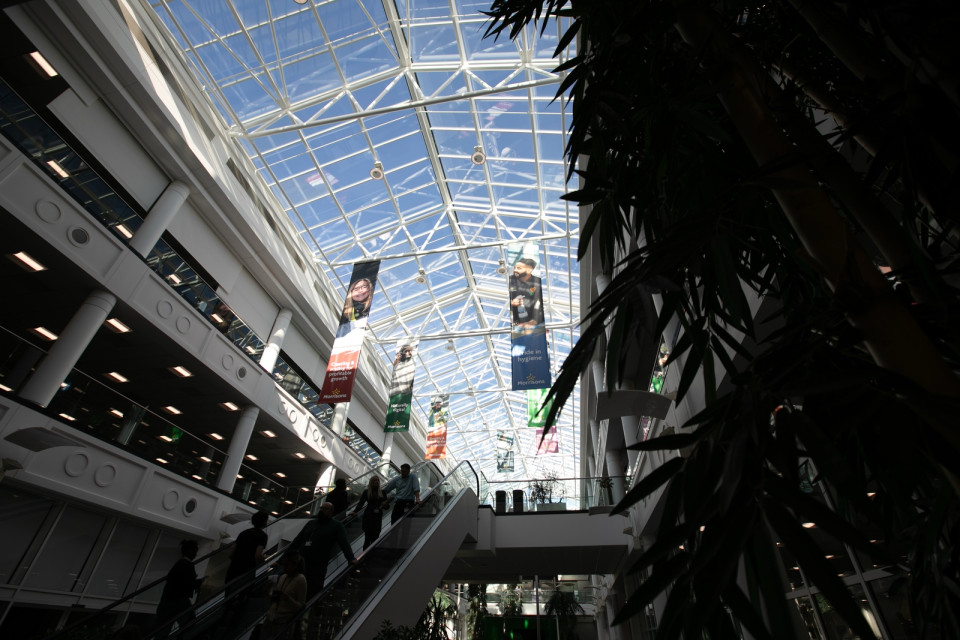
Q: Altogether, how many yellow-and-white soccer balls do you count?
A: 0